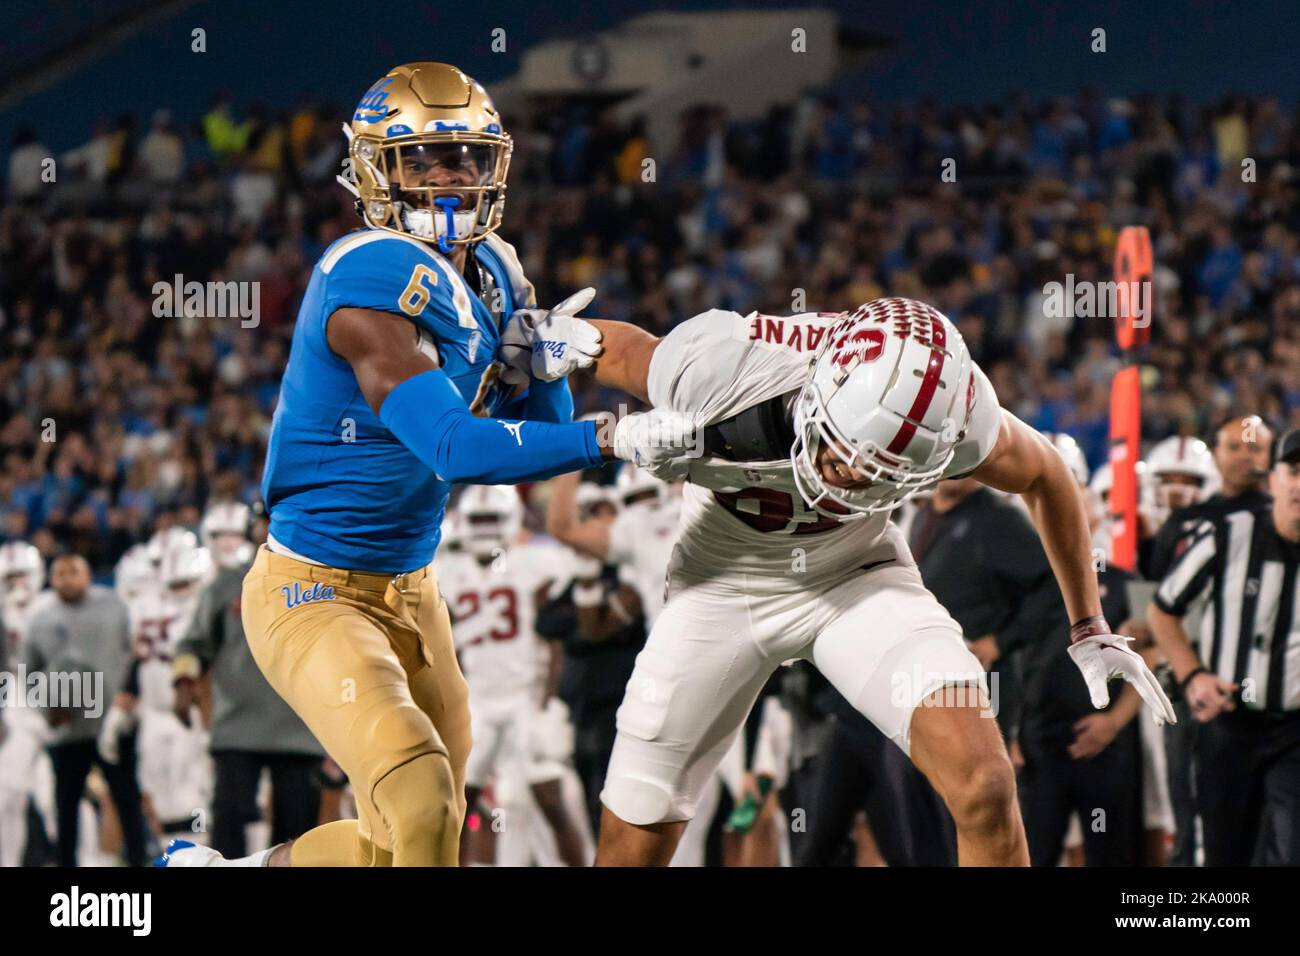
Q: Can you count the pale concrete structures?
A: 1